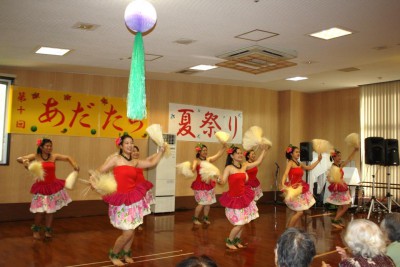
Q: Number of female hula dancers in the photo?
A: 8